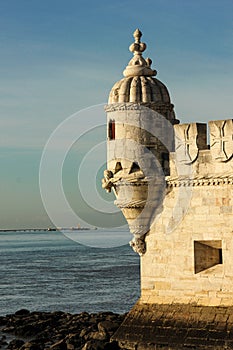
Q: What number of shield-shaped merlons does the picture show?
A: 2